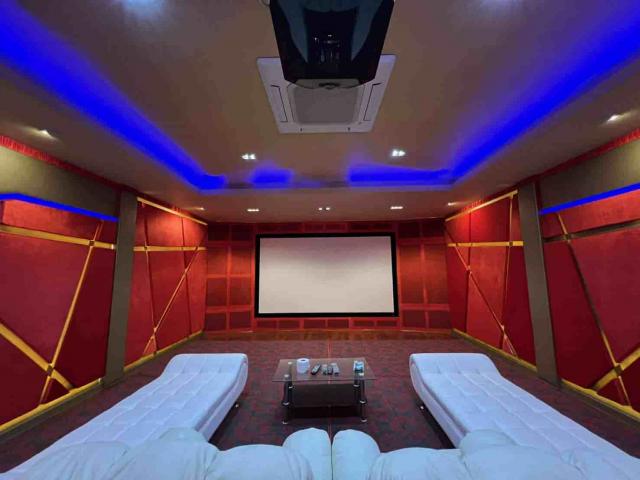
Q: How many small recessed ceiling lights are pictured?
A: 9